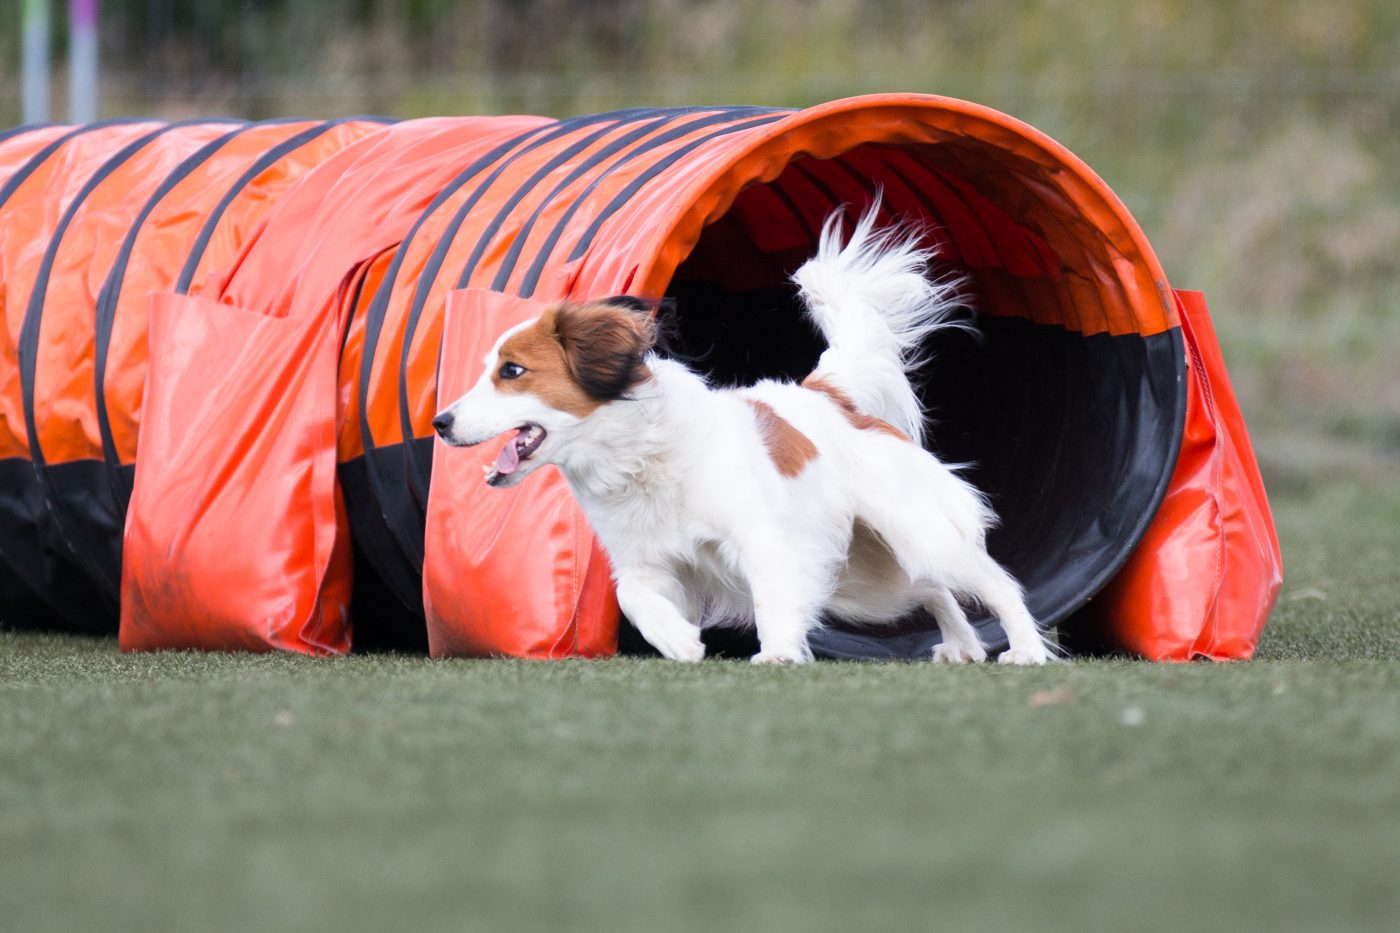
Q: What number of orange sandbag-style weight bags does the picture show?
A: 3